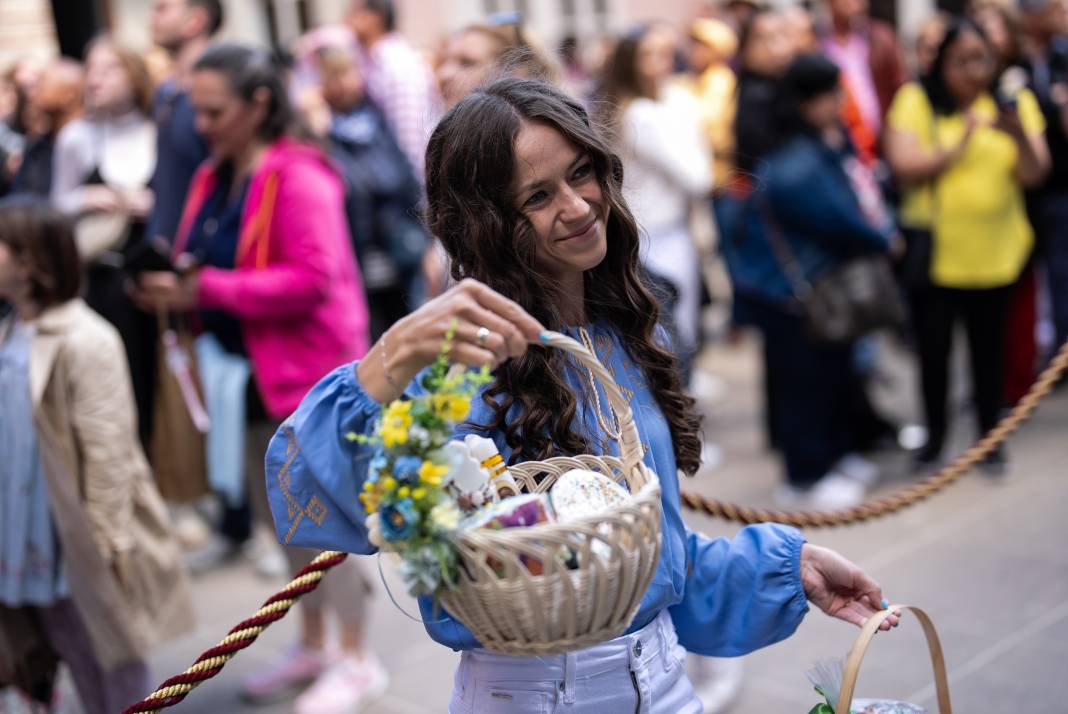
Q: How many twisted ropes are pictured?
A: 2